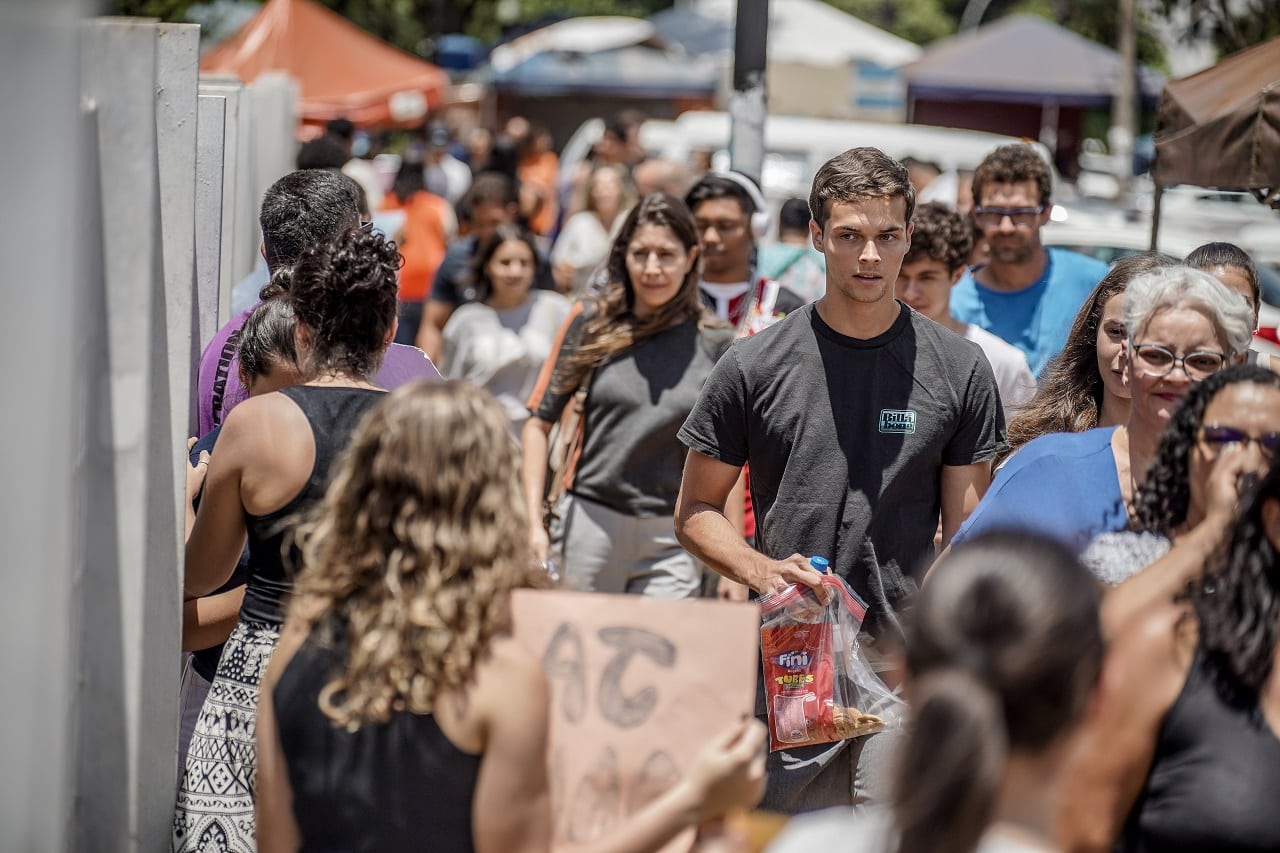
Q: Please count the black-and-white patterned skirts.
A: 1